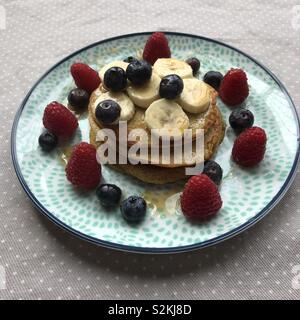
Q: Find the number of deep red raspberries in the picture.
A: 7